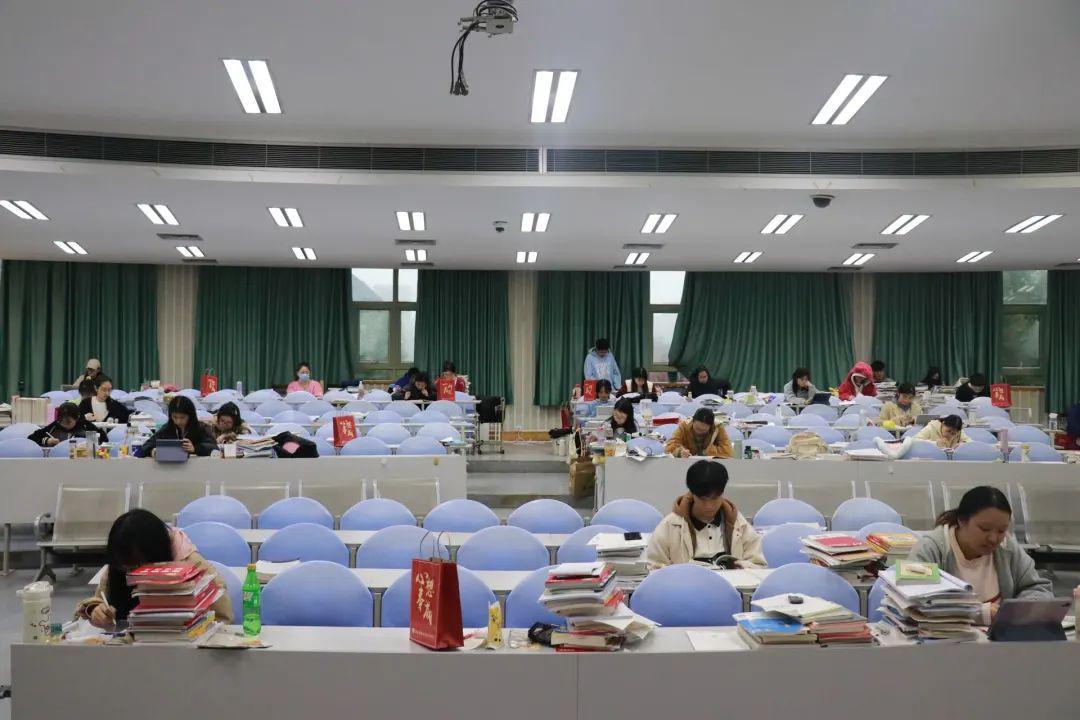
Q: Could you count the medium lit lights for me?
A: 9